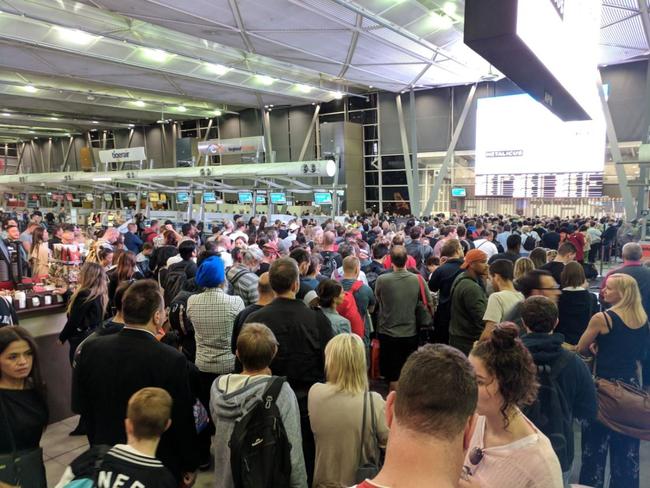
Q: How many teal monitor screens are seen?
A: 7